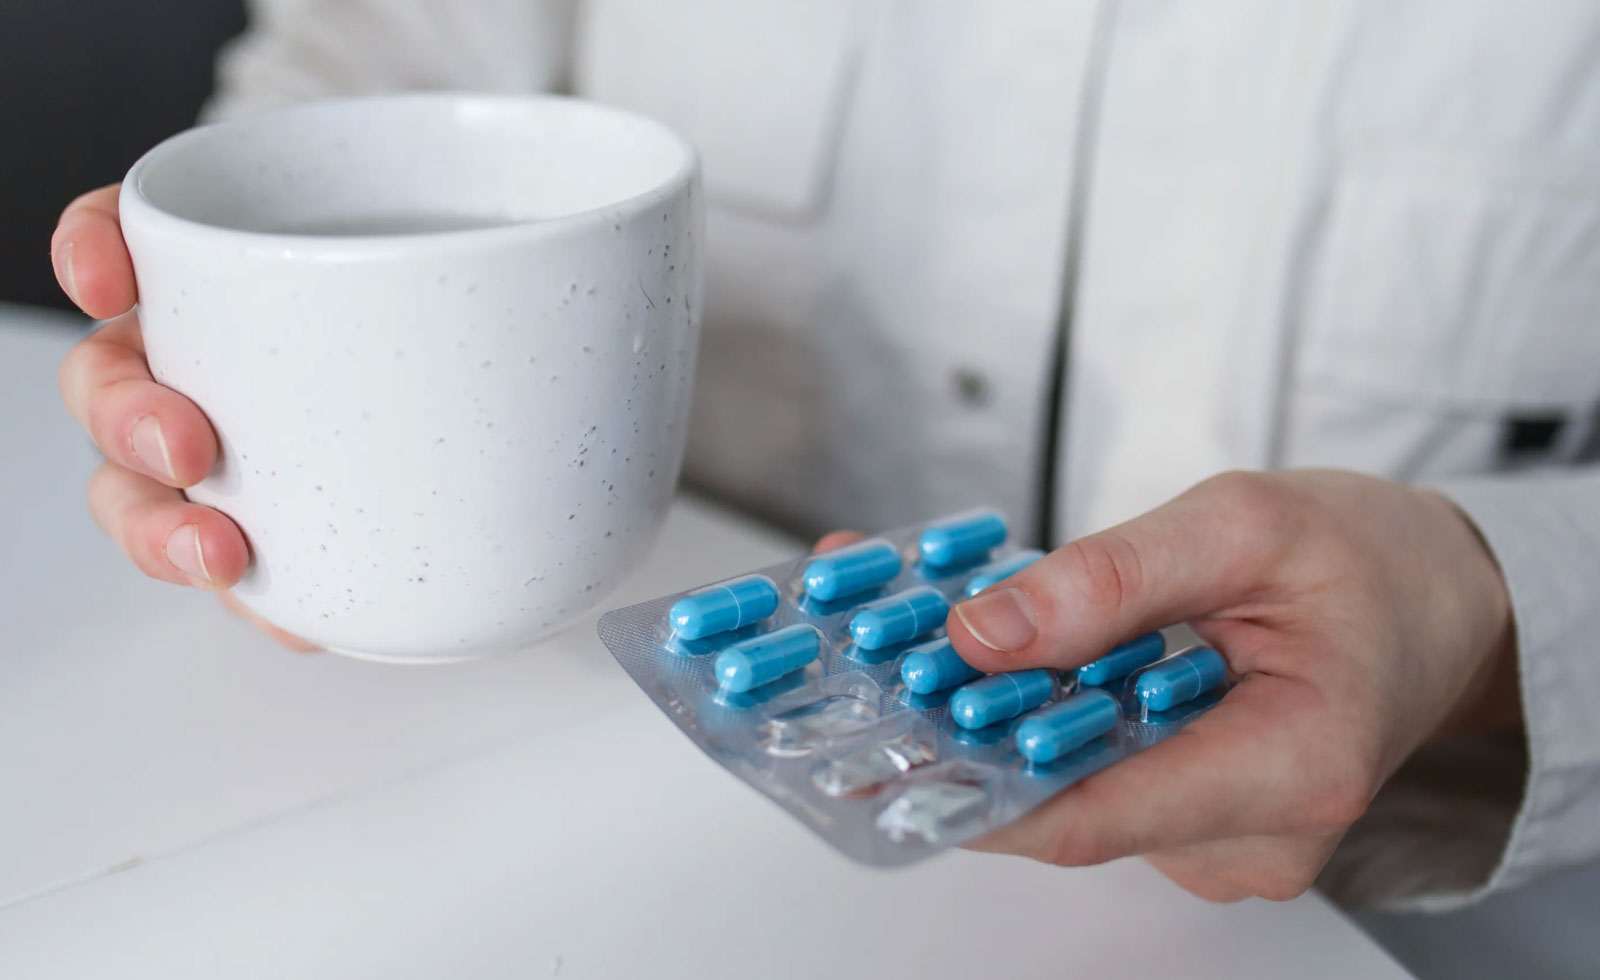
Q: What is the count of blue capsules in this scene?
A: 11